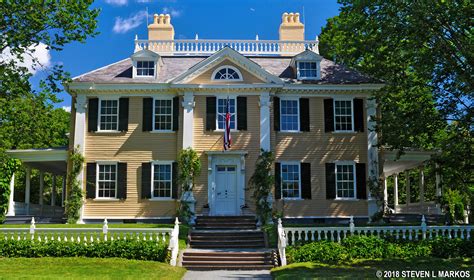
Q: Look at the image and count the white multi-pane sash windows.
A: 11